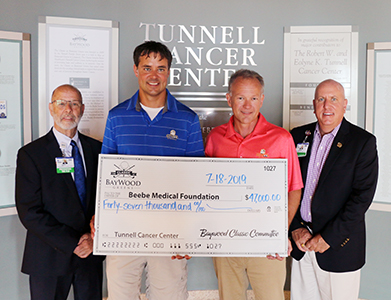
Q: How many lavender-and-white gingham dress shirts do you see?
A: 1